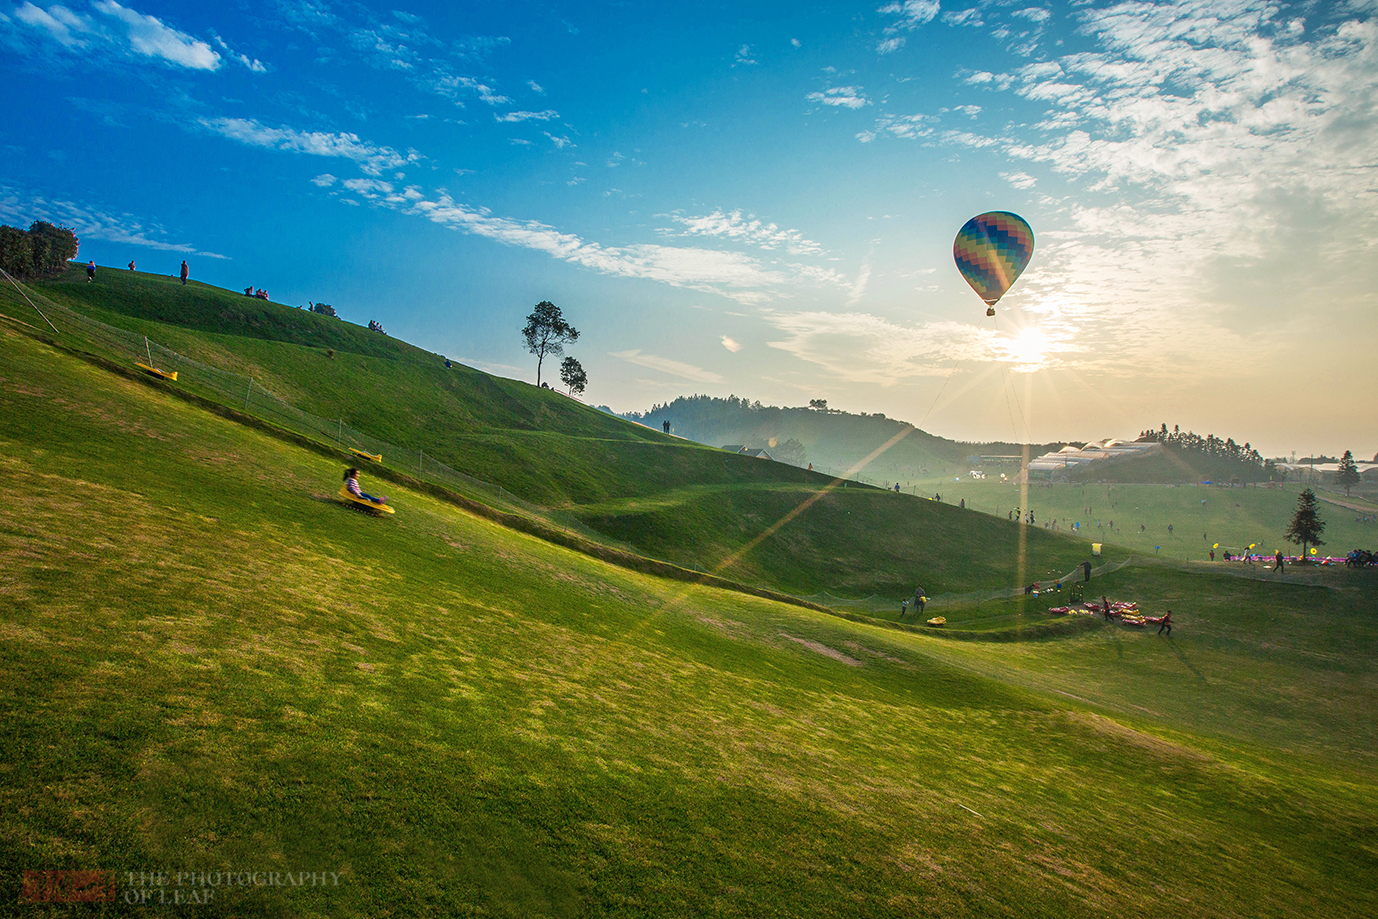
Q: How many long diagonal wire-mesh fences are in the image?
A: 1